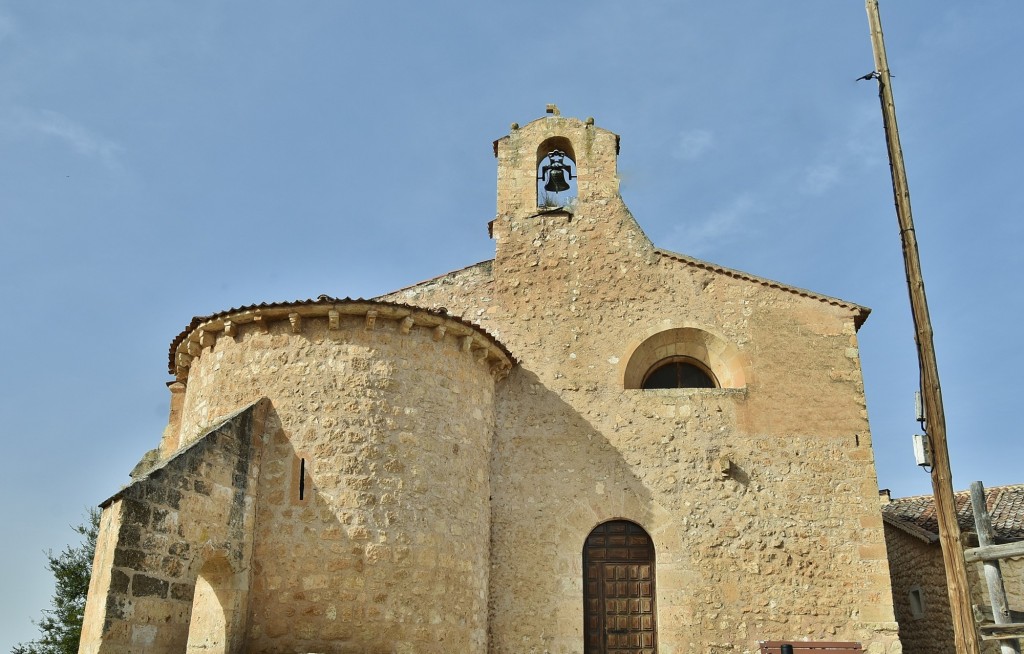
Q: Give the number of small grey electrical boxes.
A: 2